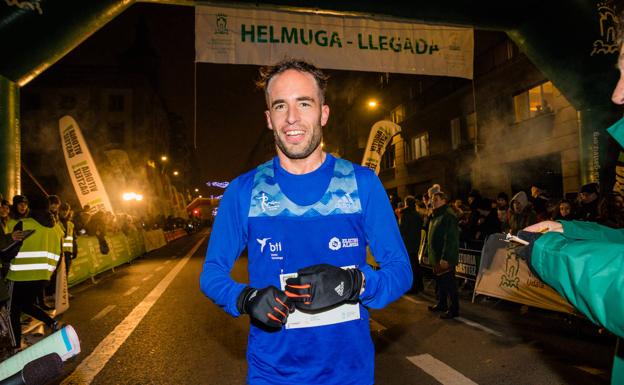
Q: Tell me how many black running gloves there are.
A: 2